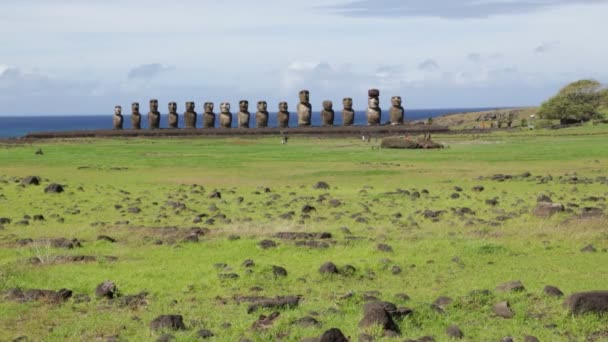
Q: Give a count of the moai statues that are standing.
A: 15